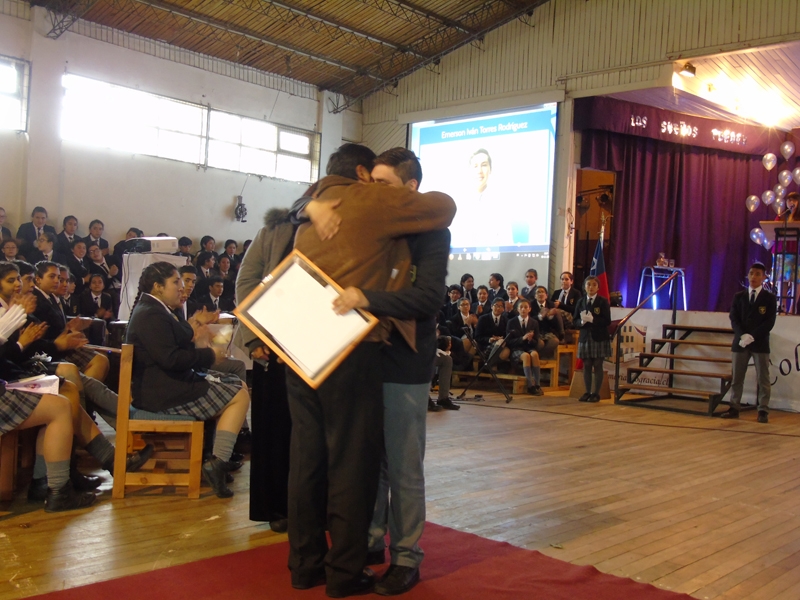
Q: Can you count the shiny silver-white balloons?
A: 10